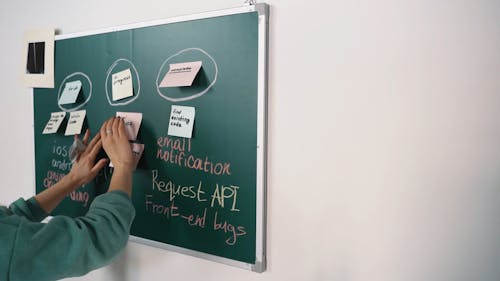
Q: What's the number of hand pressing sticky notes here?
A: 2